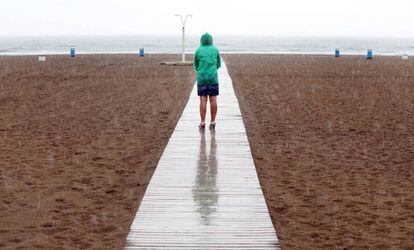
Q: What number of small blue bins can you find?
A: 4